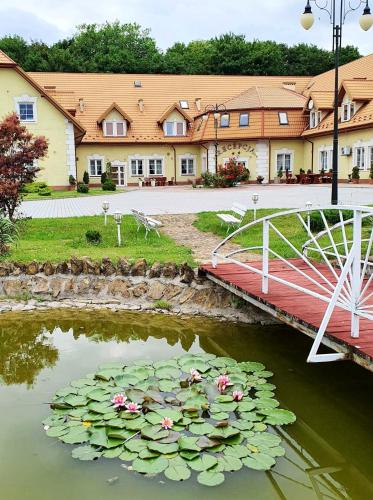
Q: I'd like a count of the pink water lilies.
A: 6